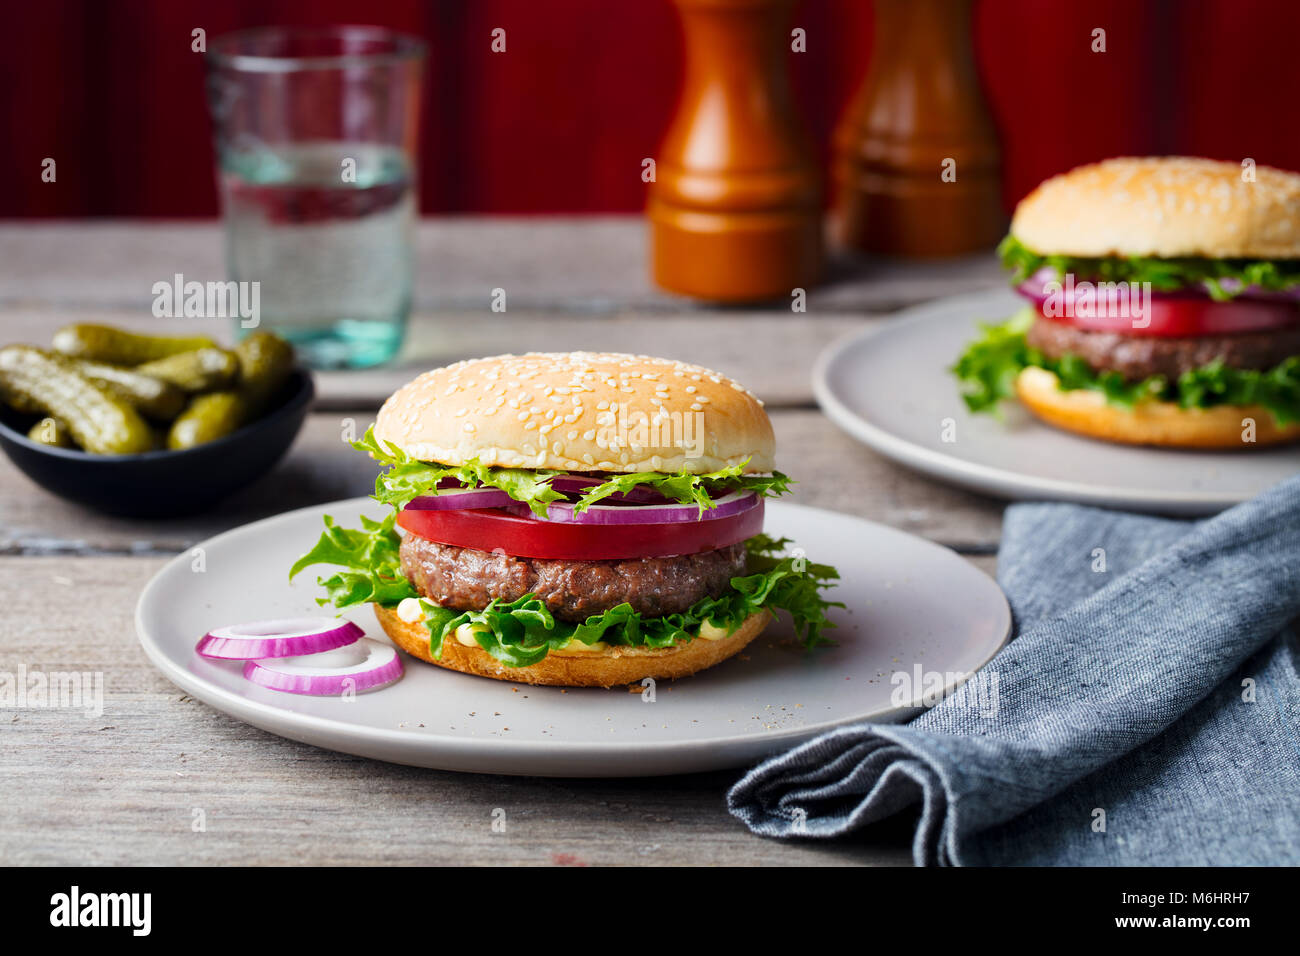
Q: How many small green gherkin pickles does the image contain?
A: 7